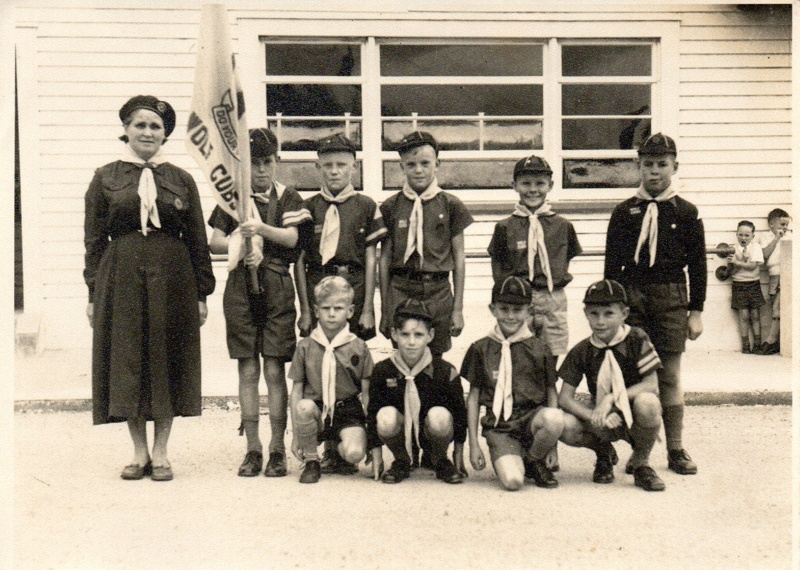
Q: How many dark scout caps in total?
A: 8